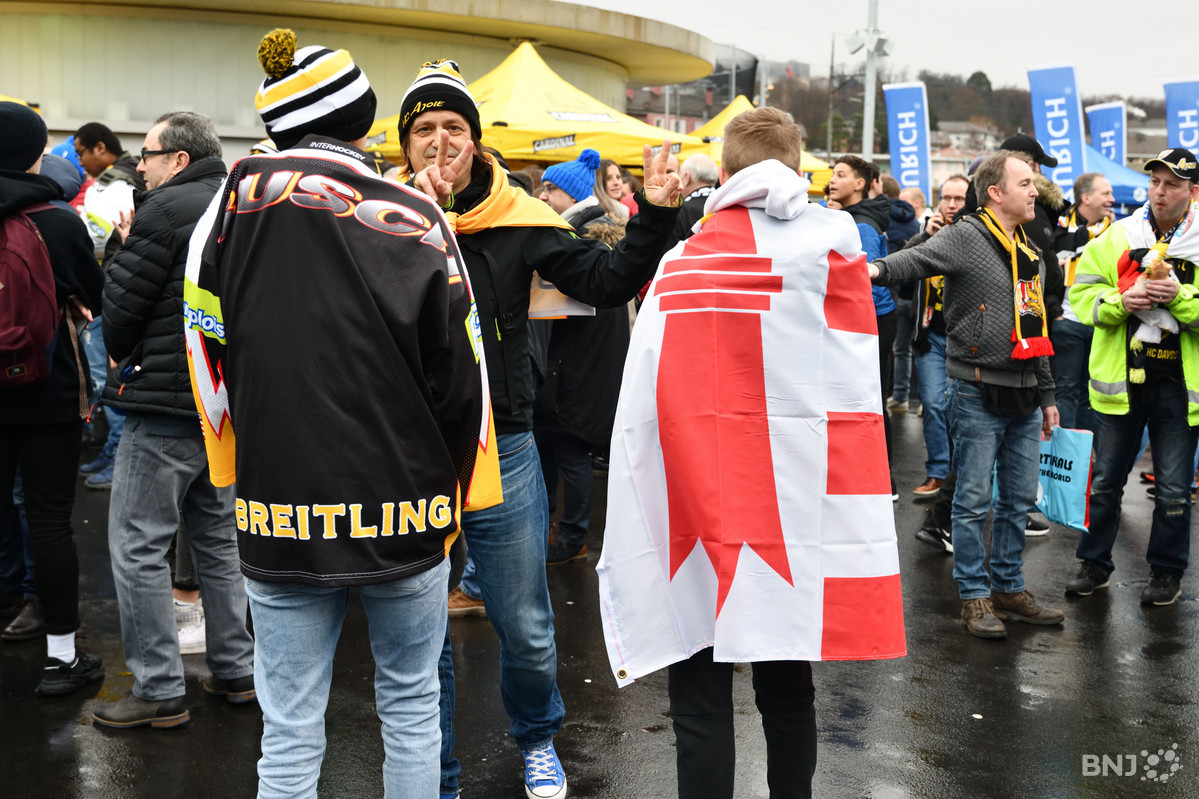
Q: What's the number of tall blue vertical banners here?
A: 4